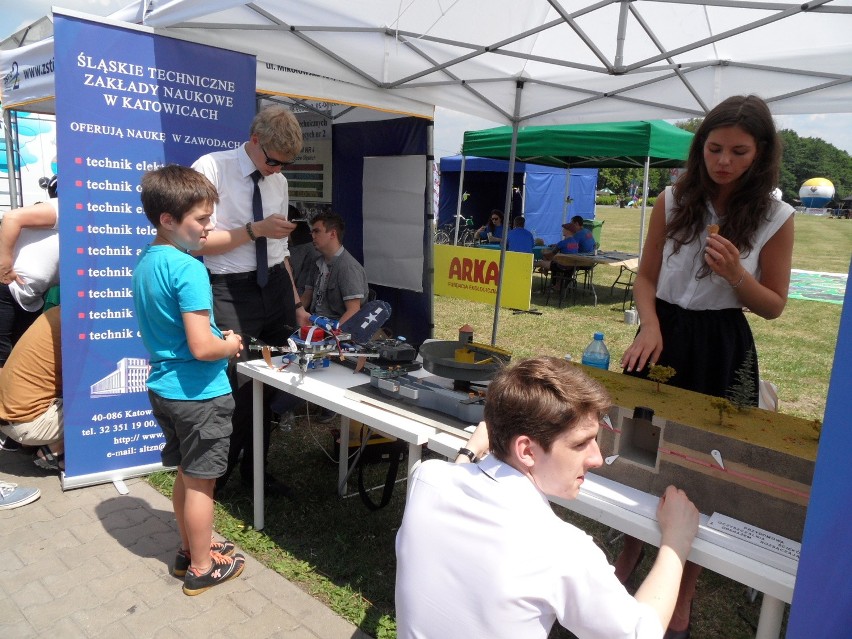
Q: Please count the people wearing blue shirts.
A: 5